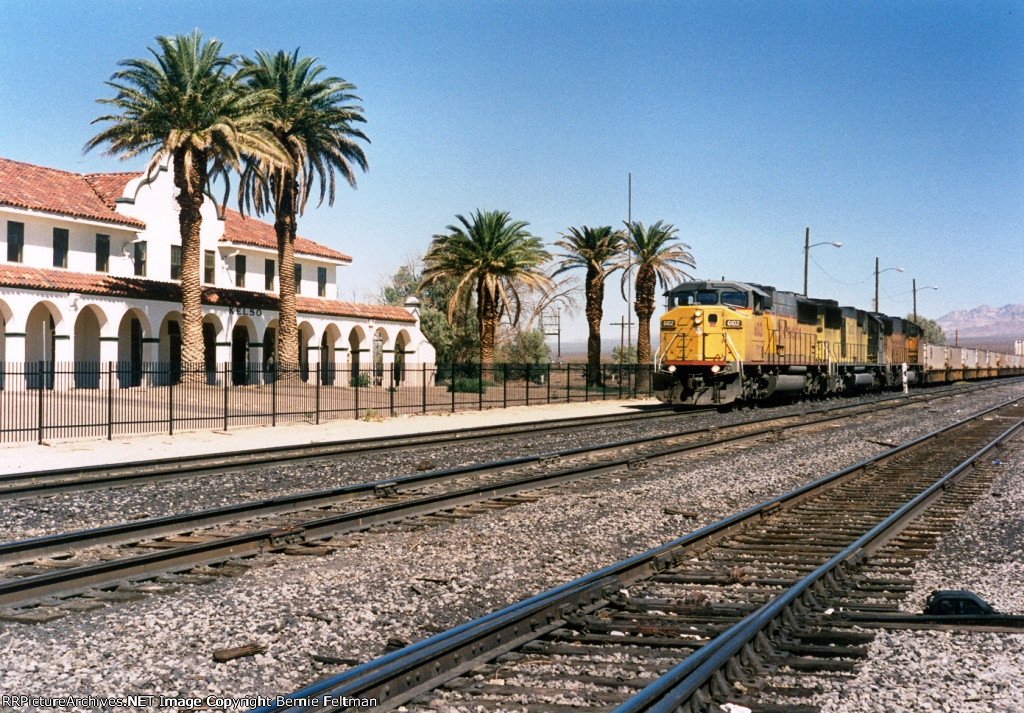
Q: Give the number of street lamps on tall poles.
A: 3